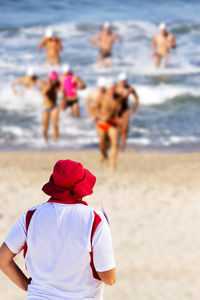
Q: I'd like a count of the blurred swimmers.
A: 9